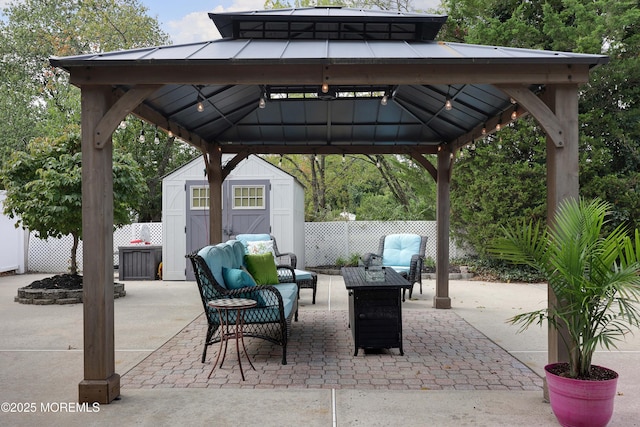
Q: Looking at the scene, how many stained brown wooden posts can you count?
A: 4